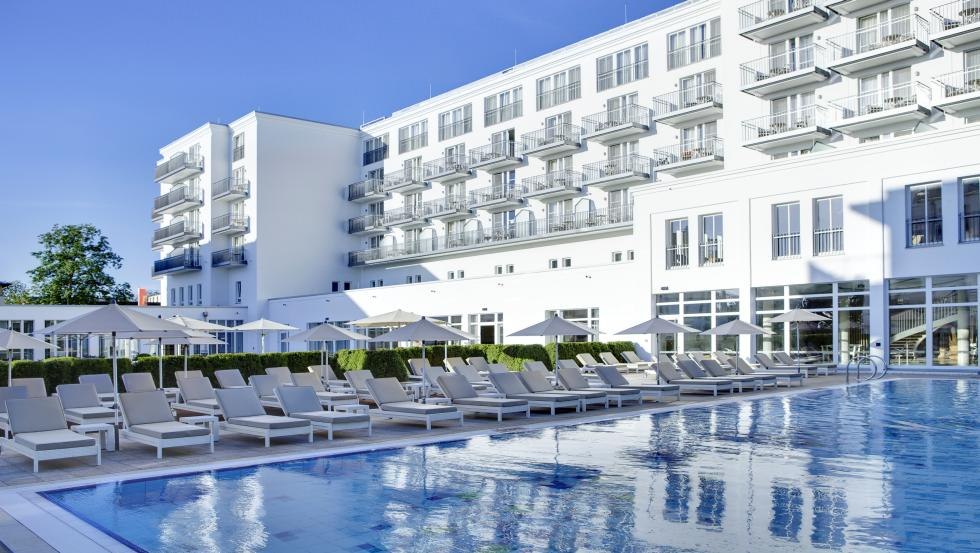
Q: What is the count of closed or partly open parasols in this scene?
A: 0